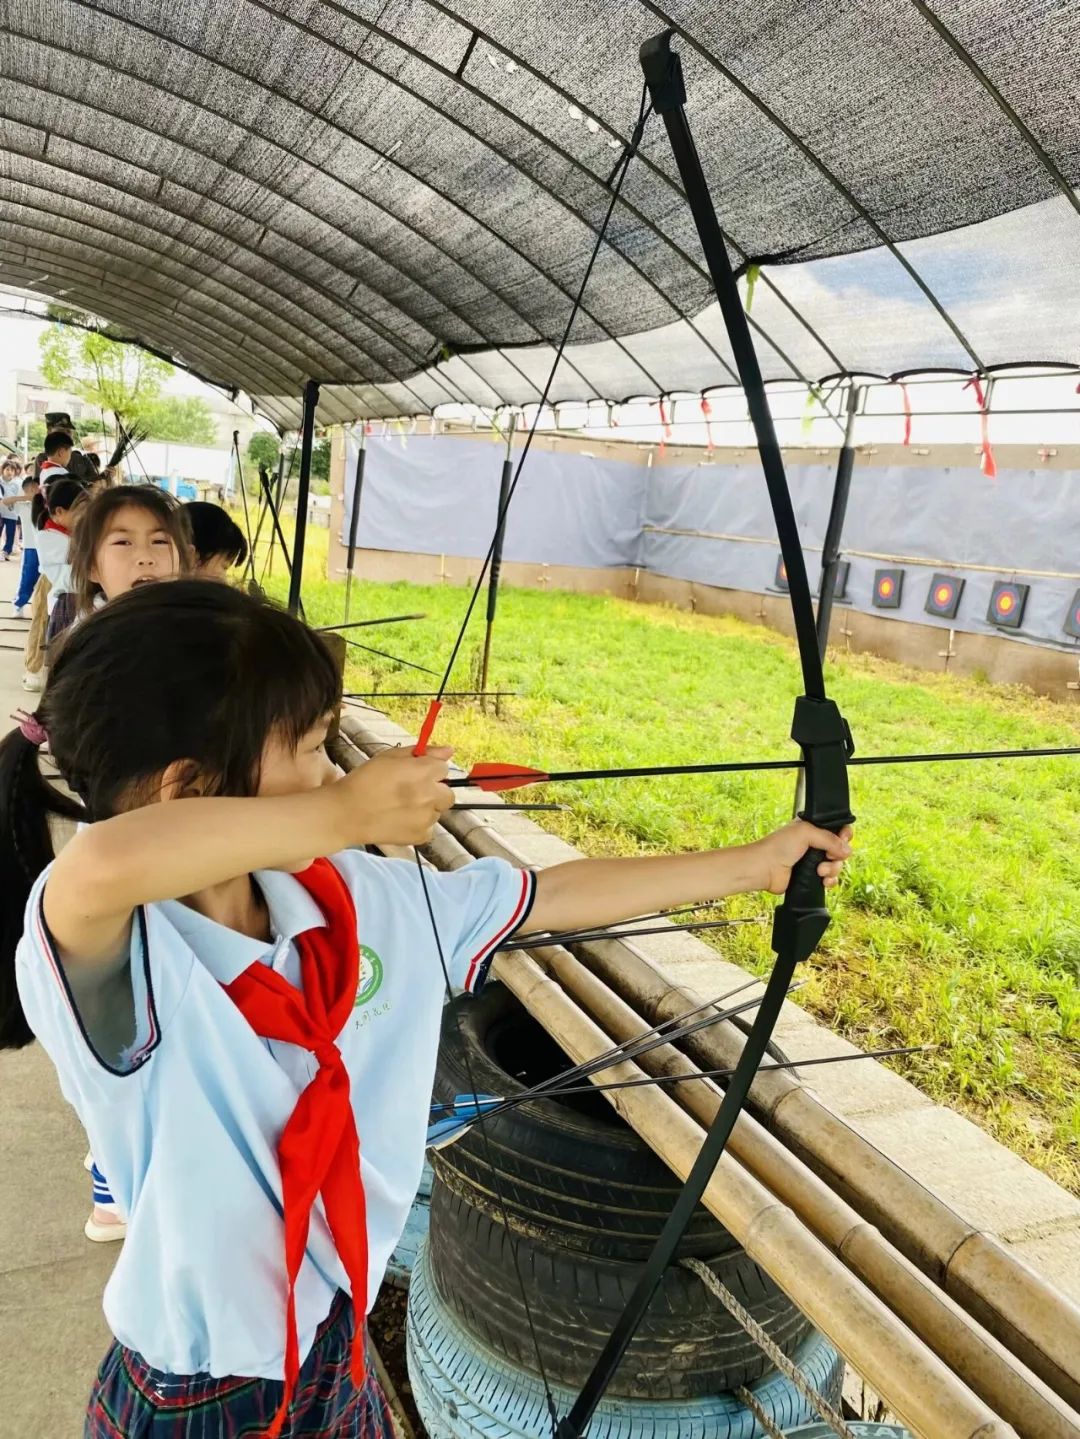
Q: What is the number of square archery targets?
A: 6